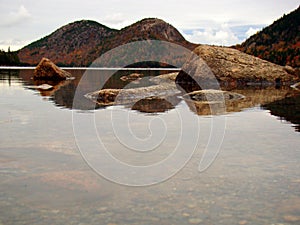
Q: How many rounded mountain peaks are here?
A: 2